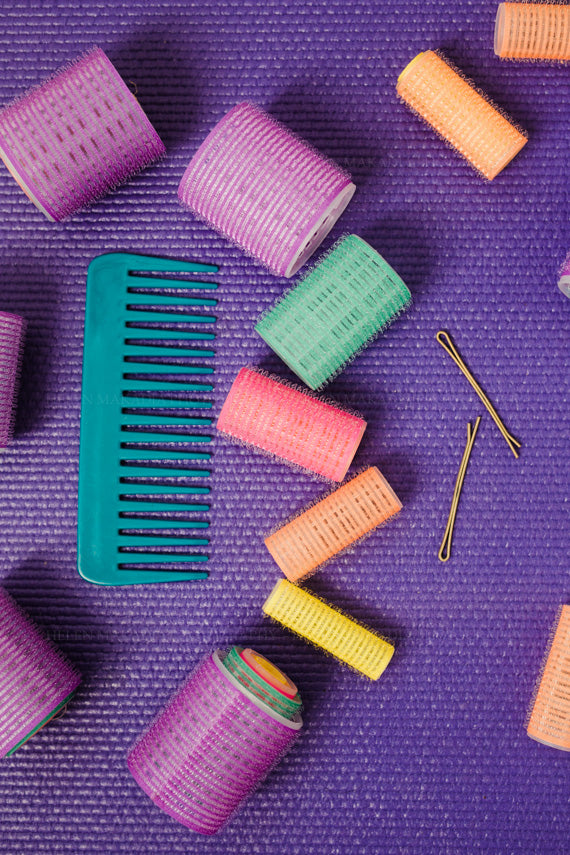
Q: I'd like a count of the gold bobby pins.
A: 2